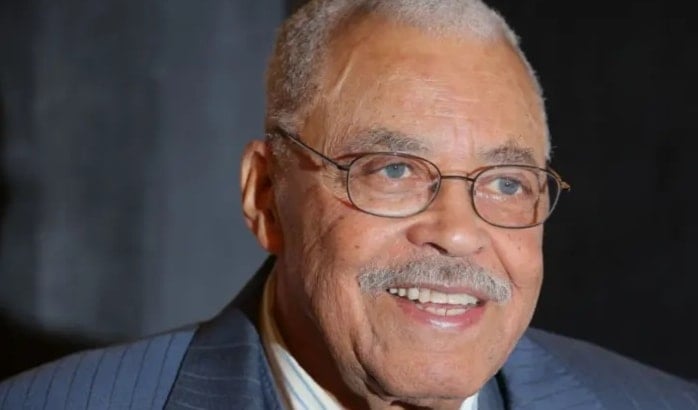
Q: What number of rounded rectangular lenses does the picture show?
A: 2